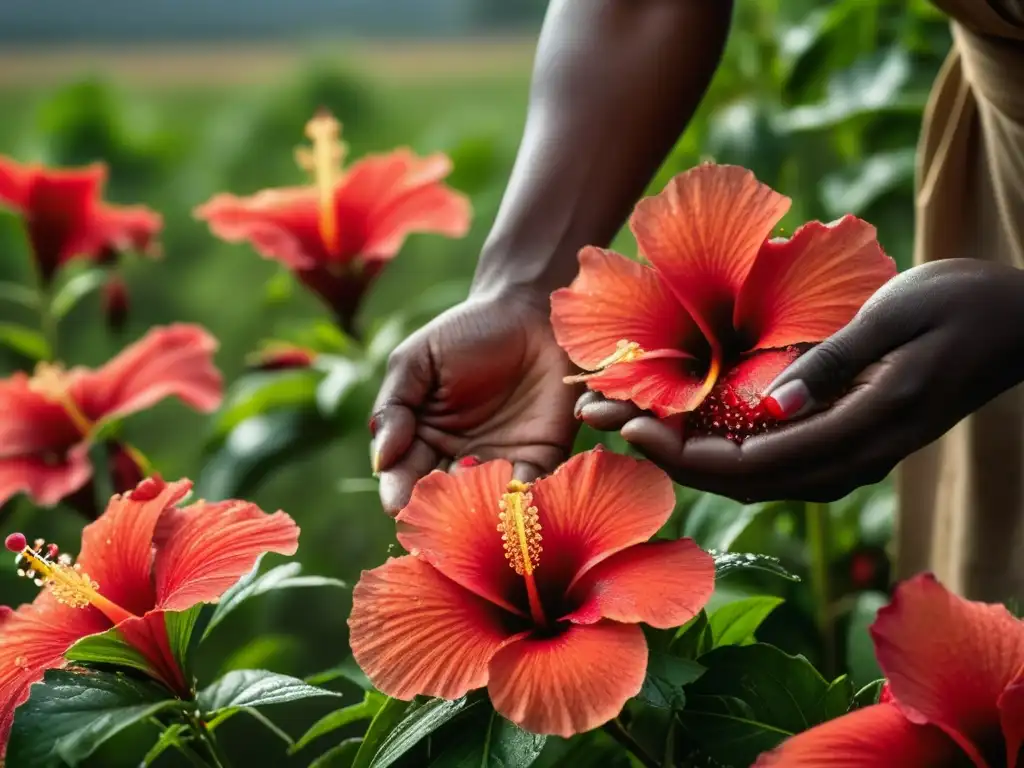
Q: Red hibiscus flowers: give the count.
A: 7